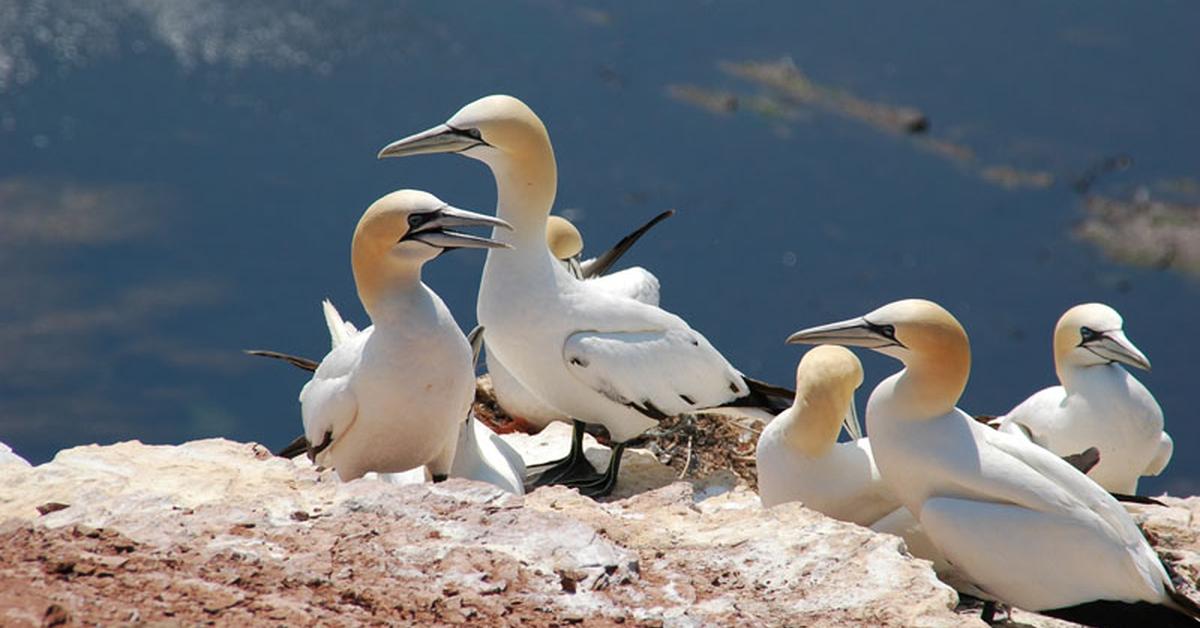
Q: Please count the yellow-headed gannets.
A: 6